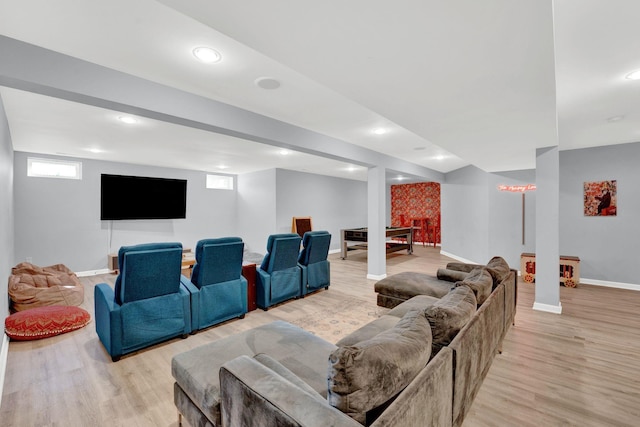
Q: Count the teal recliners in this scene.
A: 4